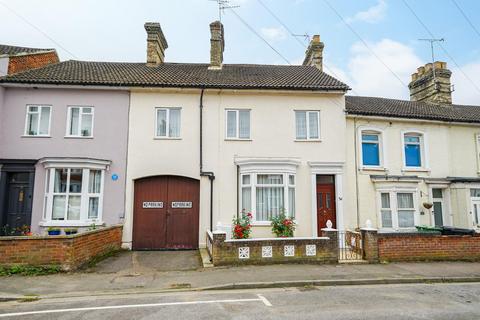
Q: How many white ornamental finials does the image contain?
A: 3